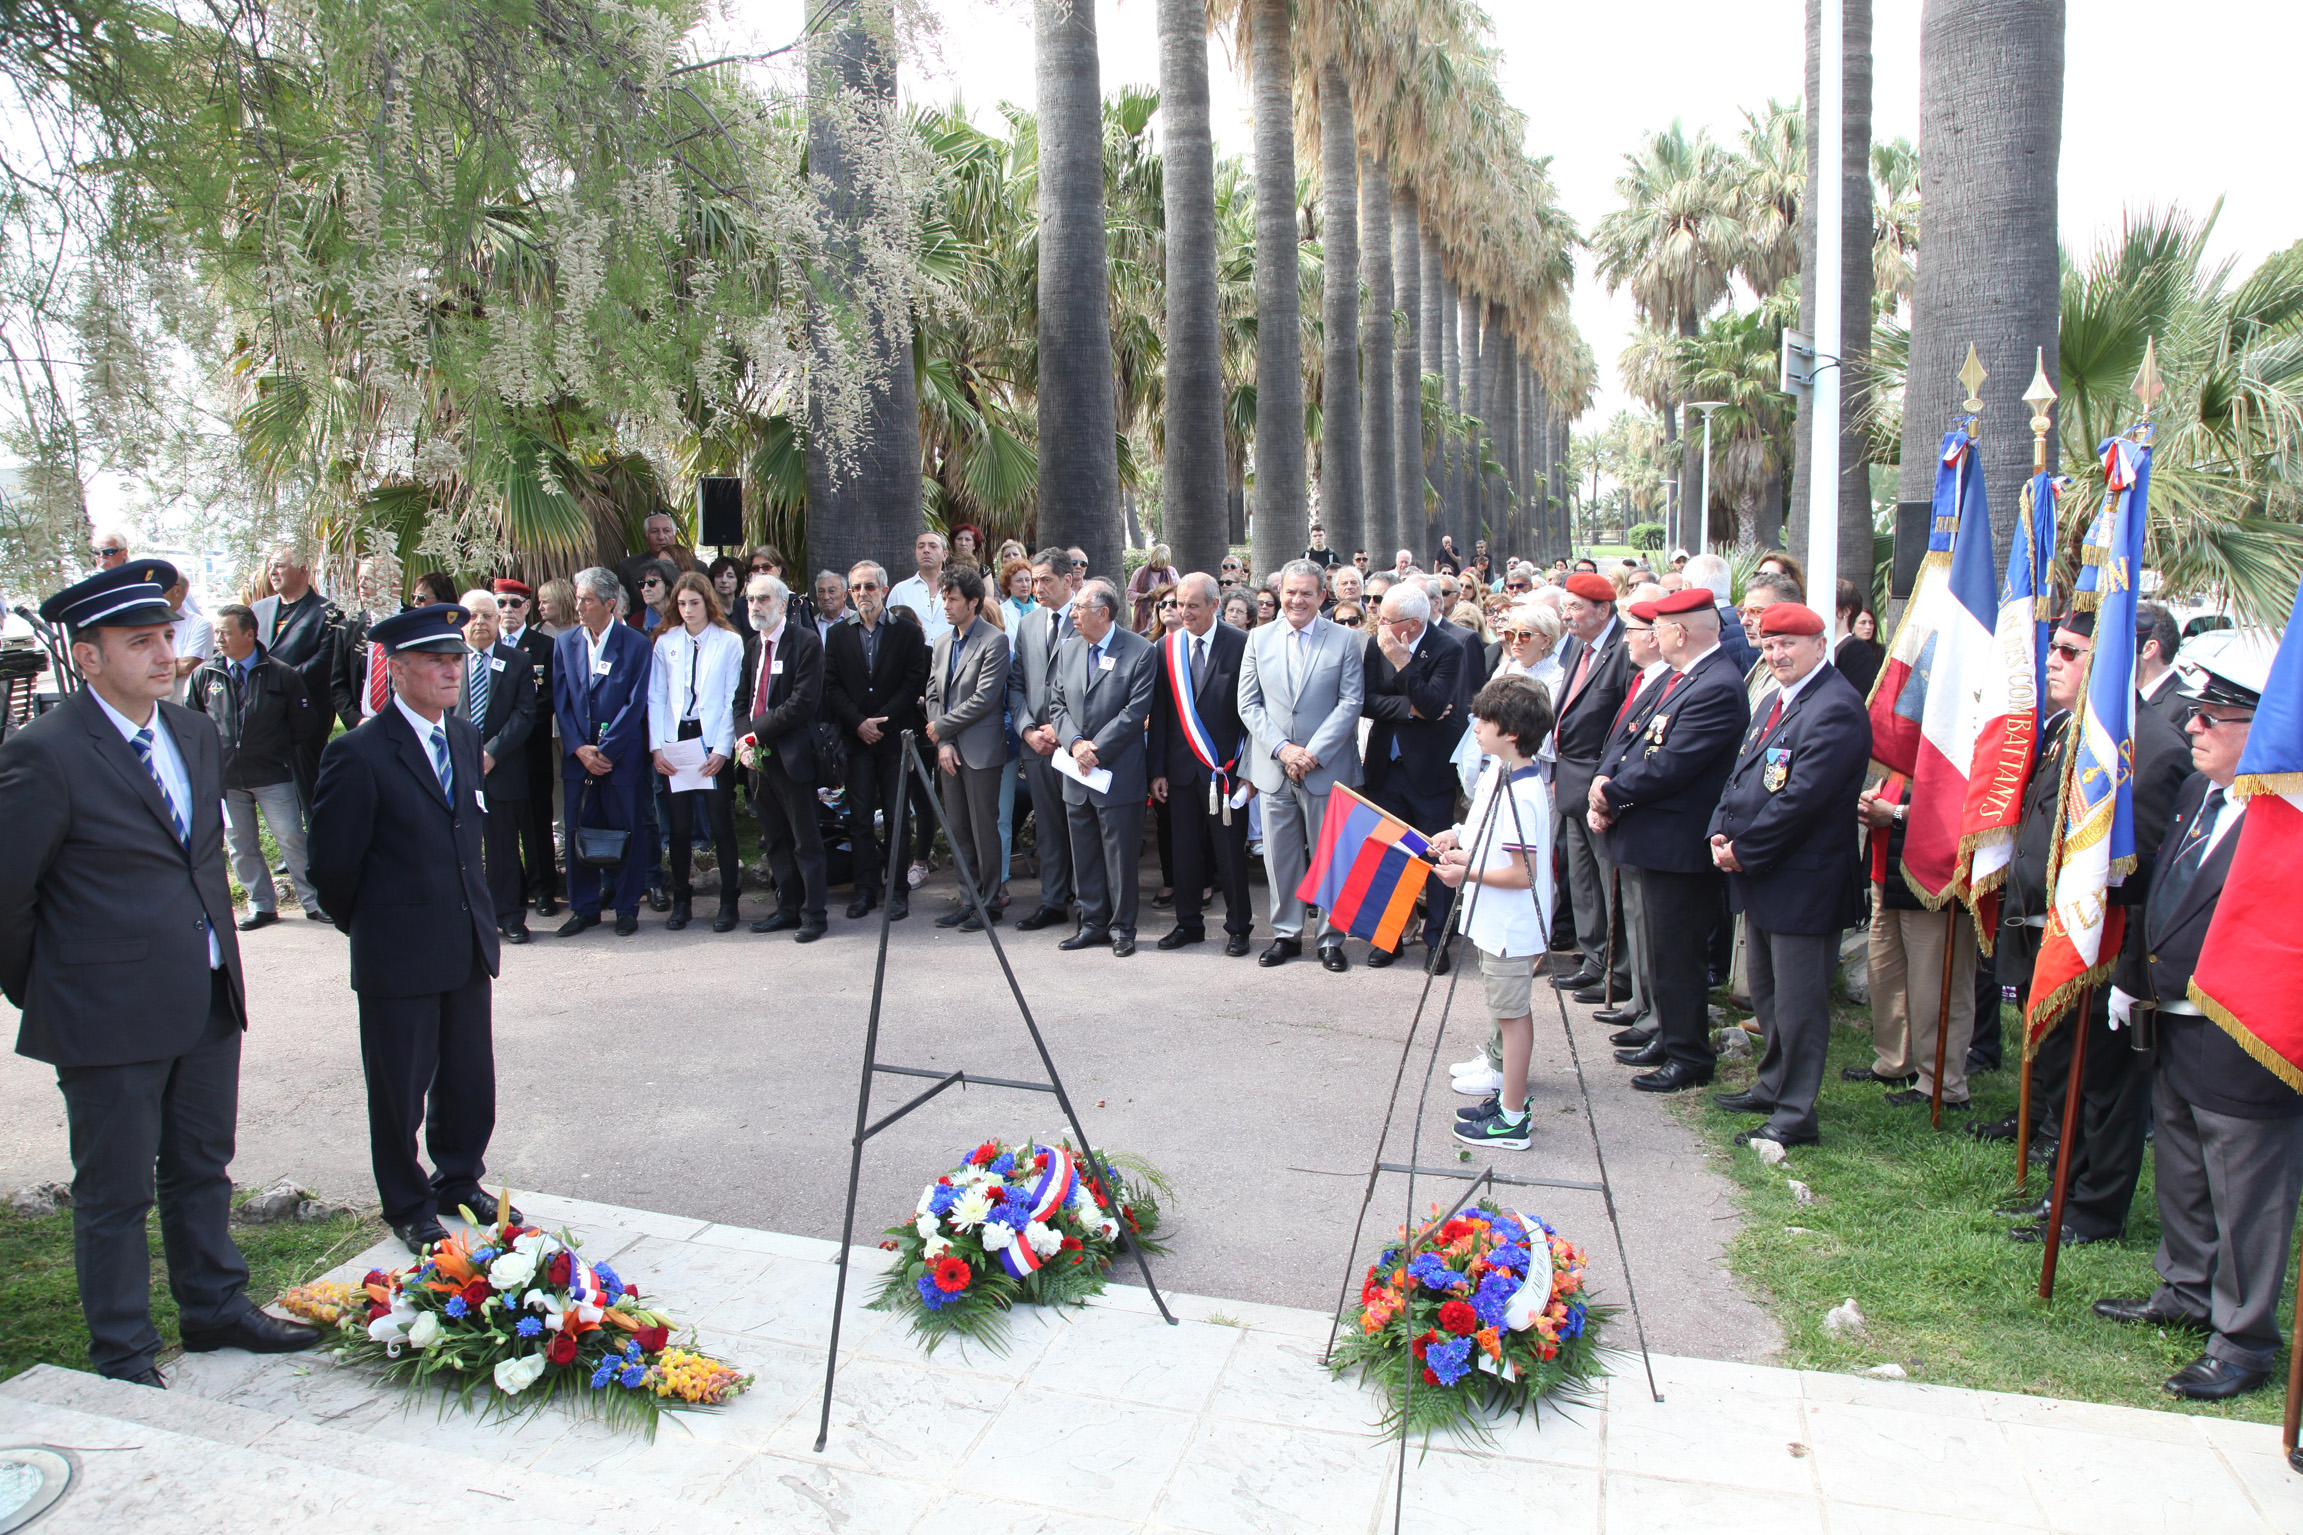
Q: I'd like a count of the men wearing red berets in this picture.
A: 5